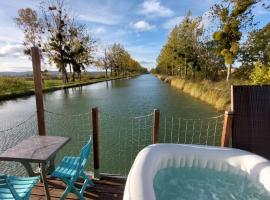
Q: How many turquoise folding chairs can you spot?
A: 2